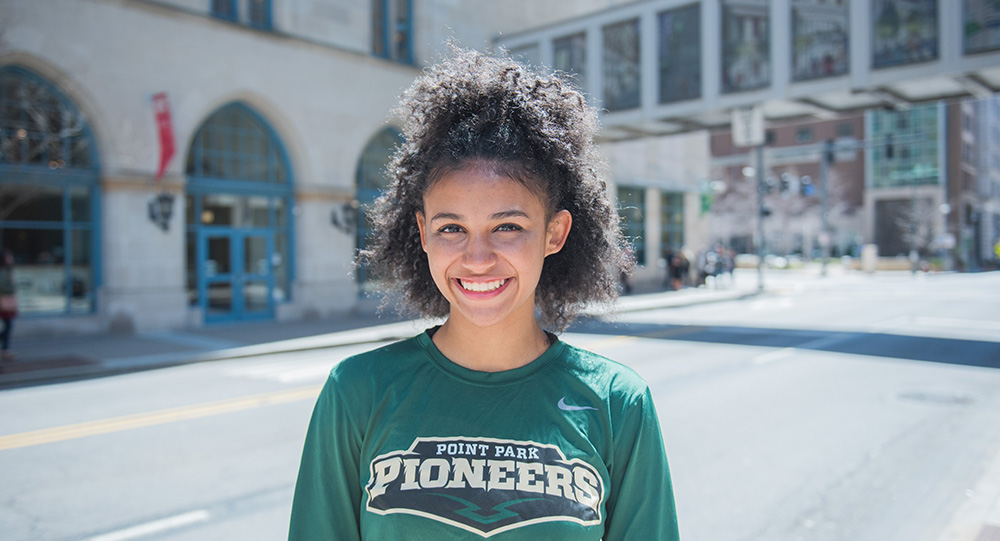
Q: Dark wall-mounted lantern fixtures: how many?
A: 2